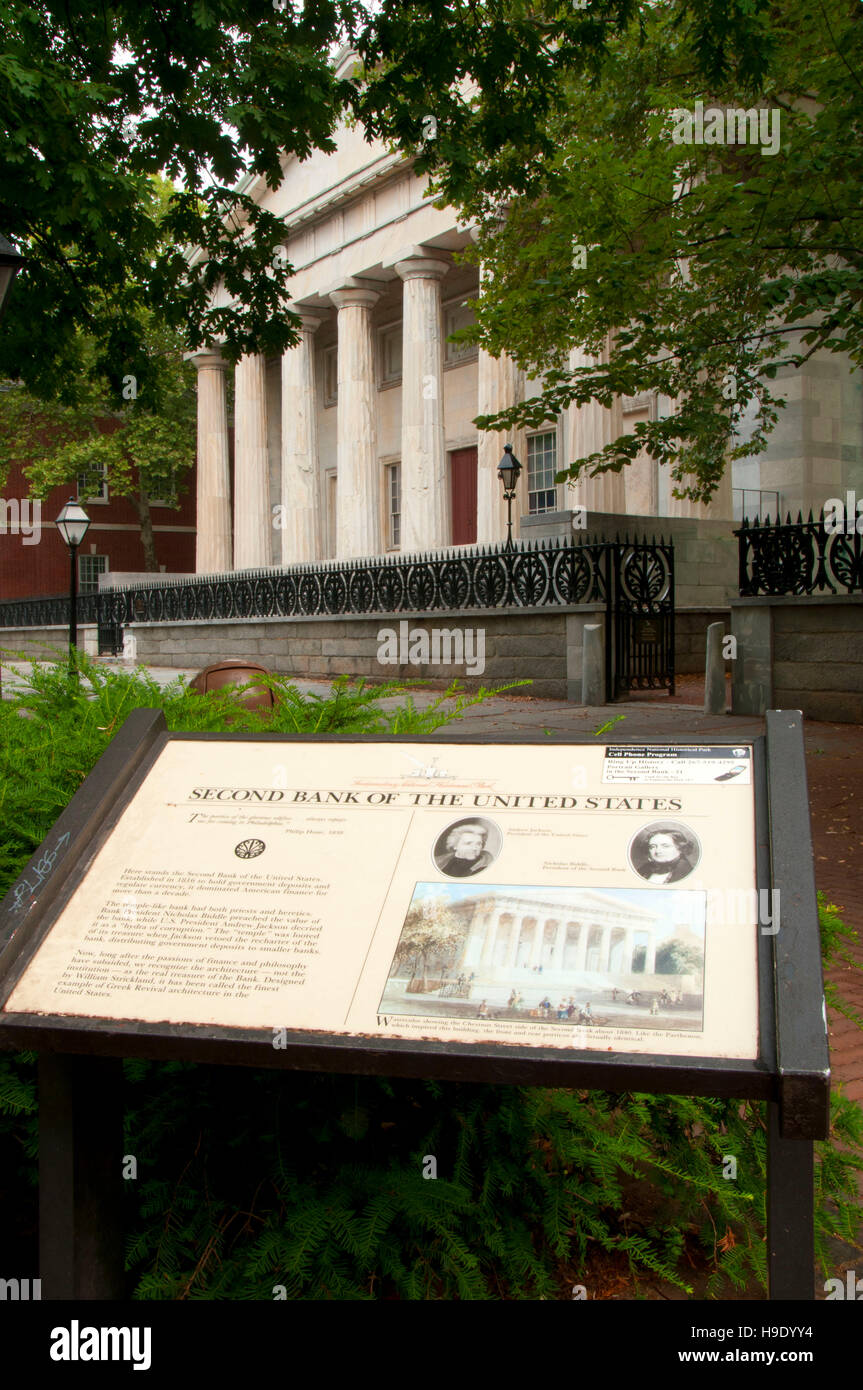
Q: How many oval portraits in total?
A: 2